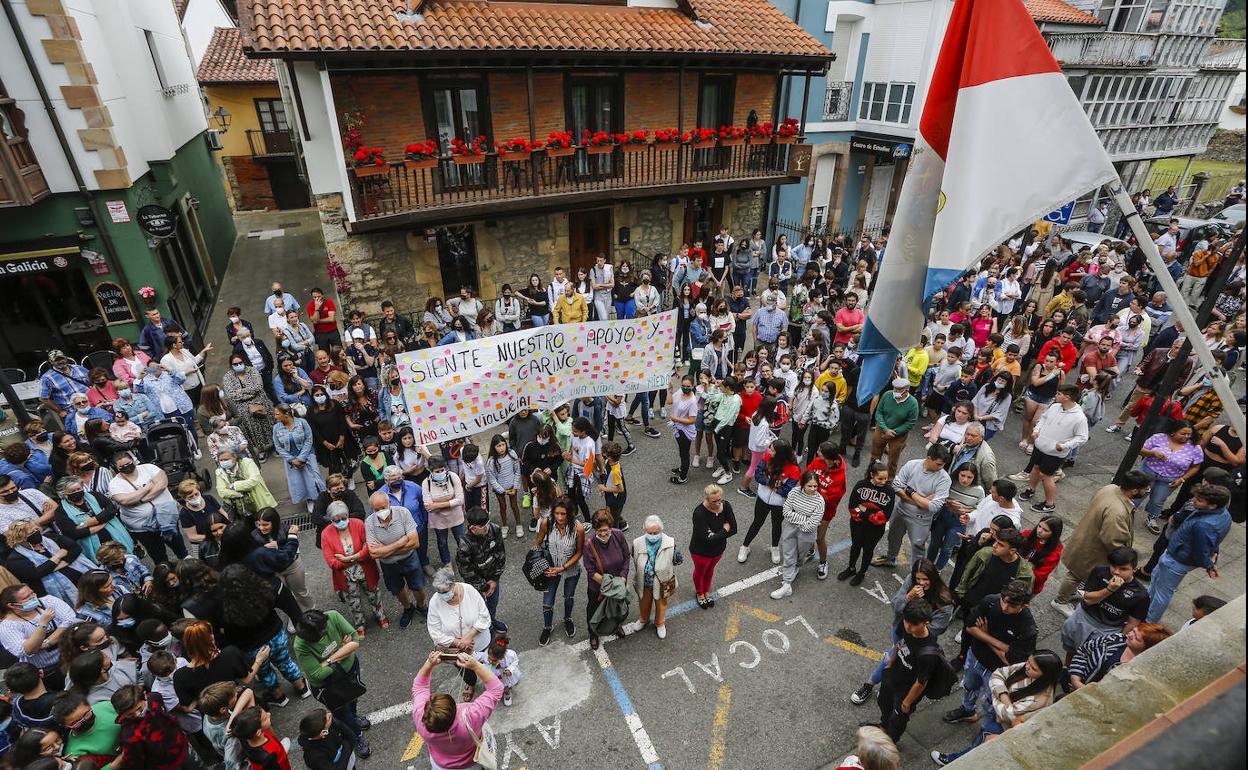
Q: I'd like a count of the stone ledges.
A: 1